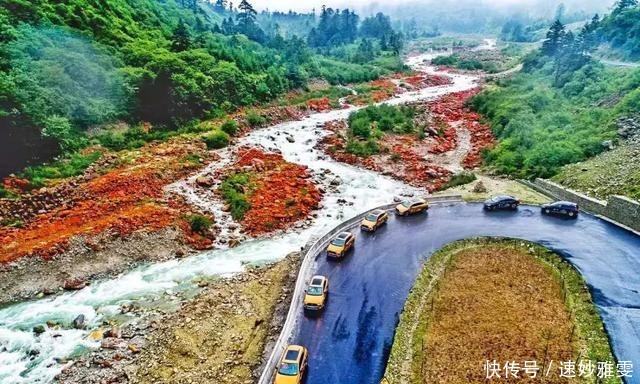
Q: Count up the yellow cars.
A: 5